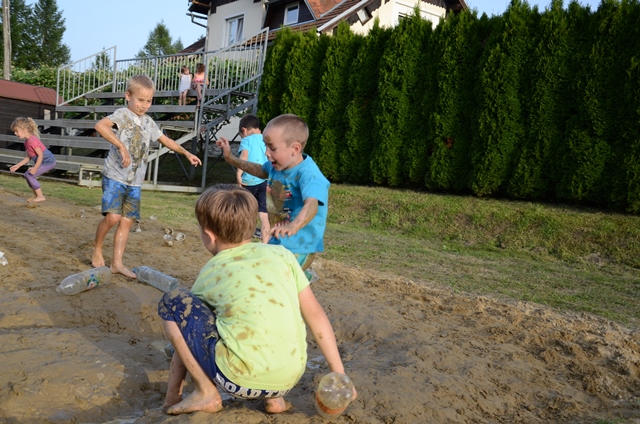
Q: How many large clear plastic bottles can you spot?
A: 3